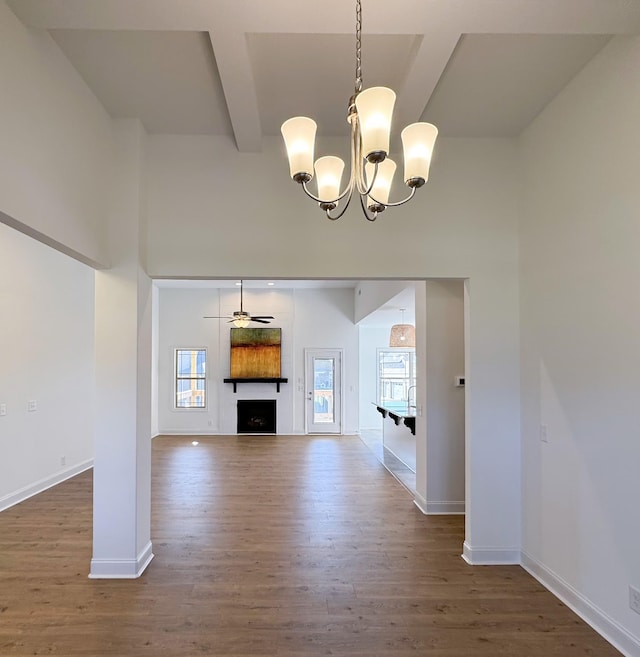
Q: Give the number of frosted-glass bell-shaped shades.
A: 5